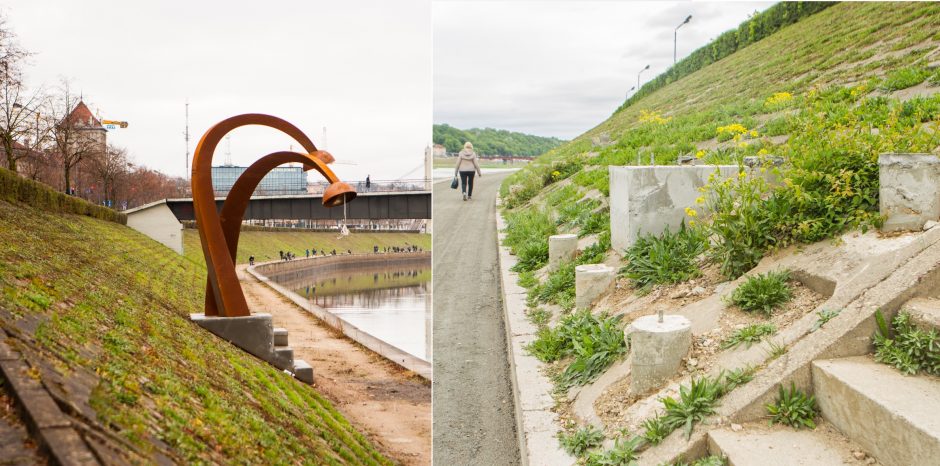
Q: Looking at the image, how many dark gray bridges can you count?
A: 1